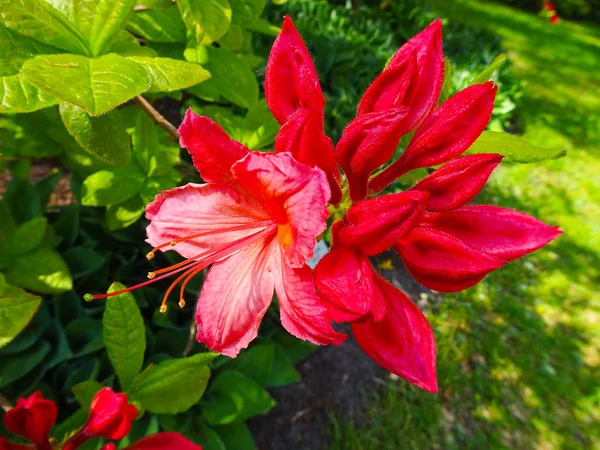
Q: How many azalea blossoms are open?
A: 1